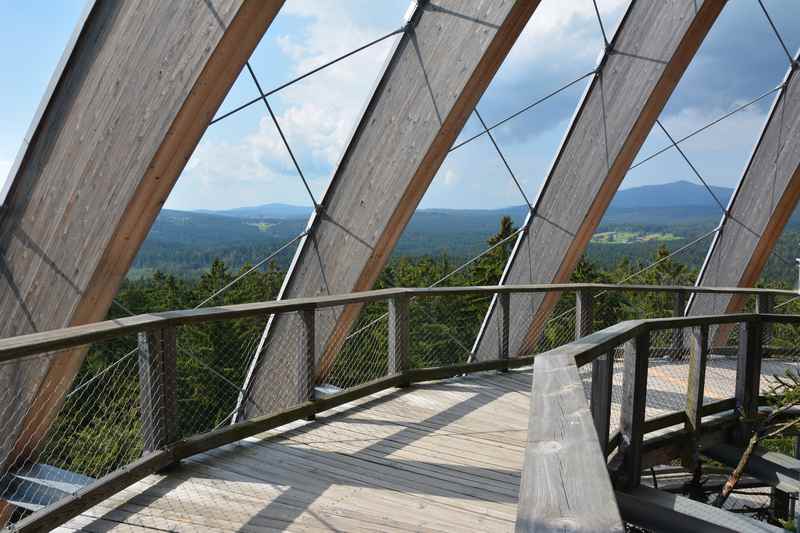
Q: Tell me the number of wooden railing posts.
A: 11